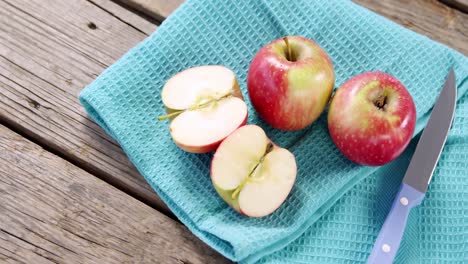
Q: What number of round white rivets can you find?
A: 2